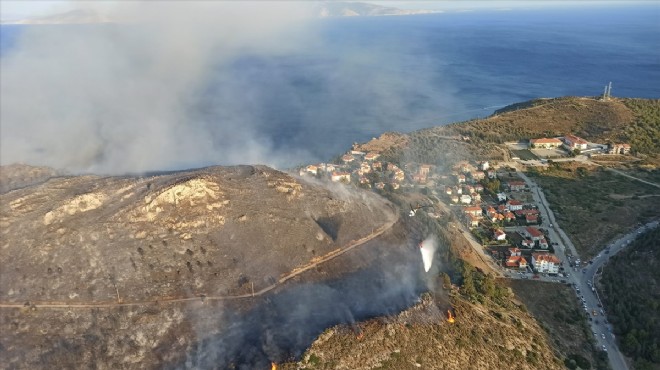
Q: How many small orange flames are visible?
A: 3